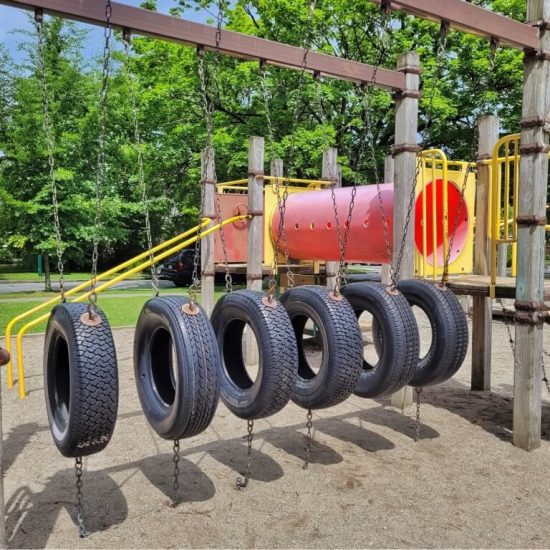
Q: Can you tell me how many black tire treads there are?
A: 6